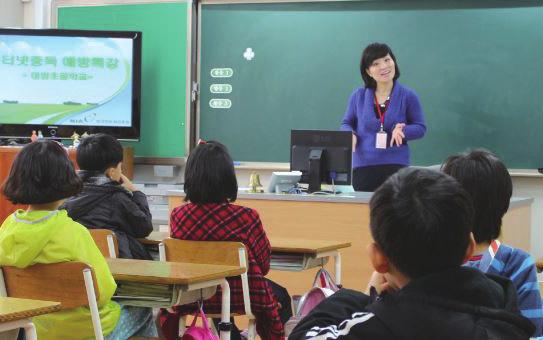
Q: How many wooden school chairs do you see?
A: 3